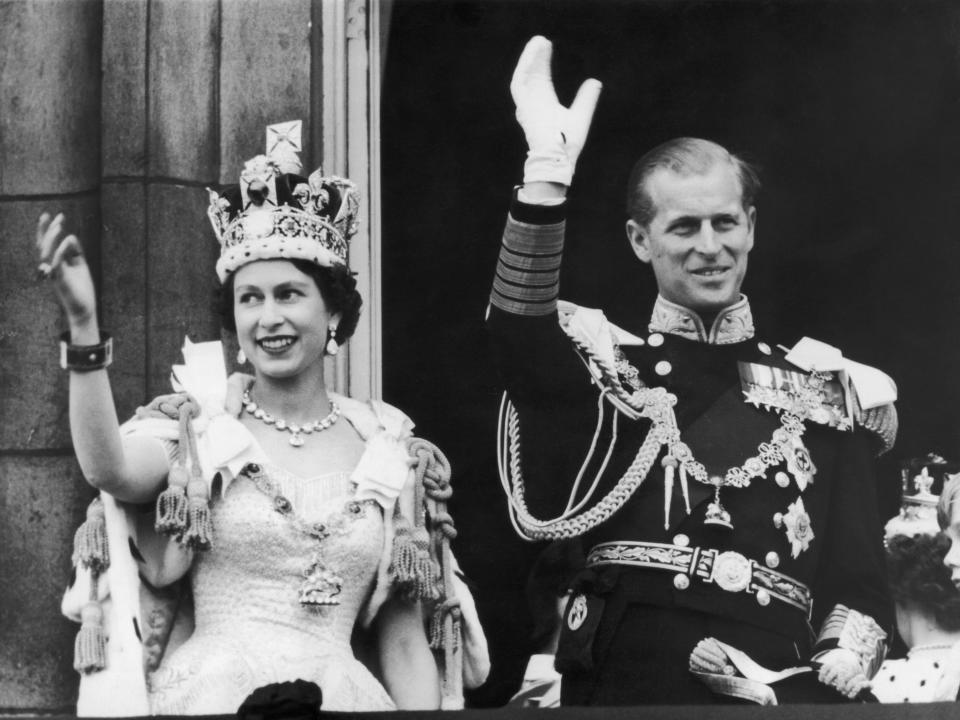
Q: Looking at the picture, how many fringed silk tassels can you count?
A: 7